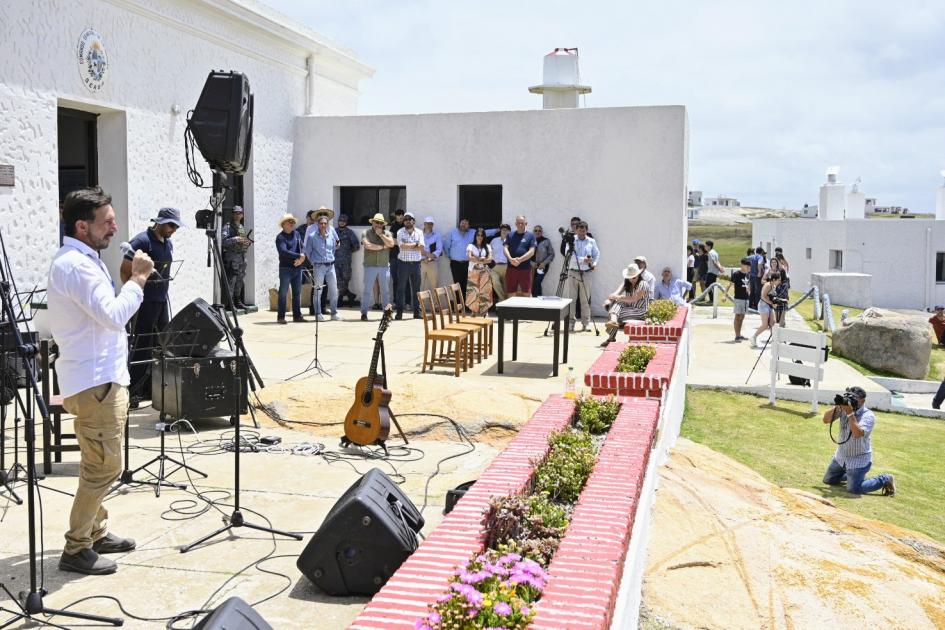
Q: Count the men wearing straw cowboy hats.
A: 3